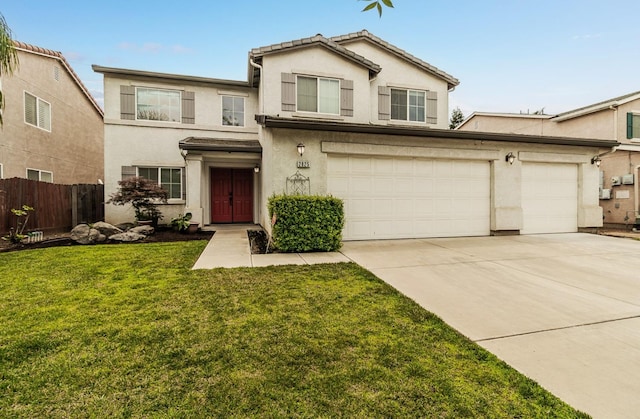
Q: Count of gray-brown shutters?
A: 8